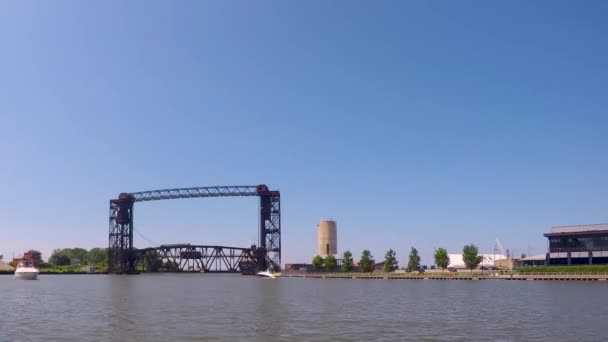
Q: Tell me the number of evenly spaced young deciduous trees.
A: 8